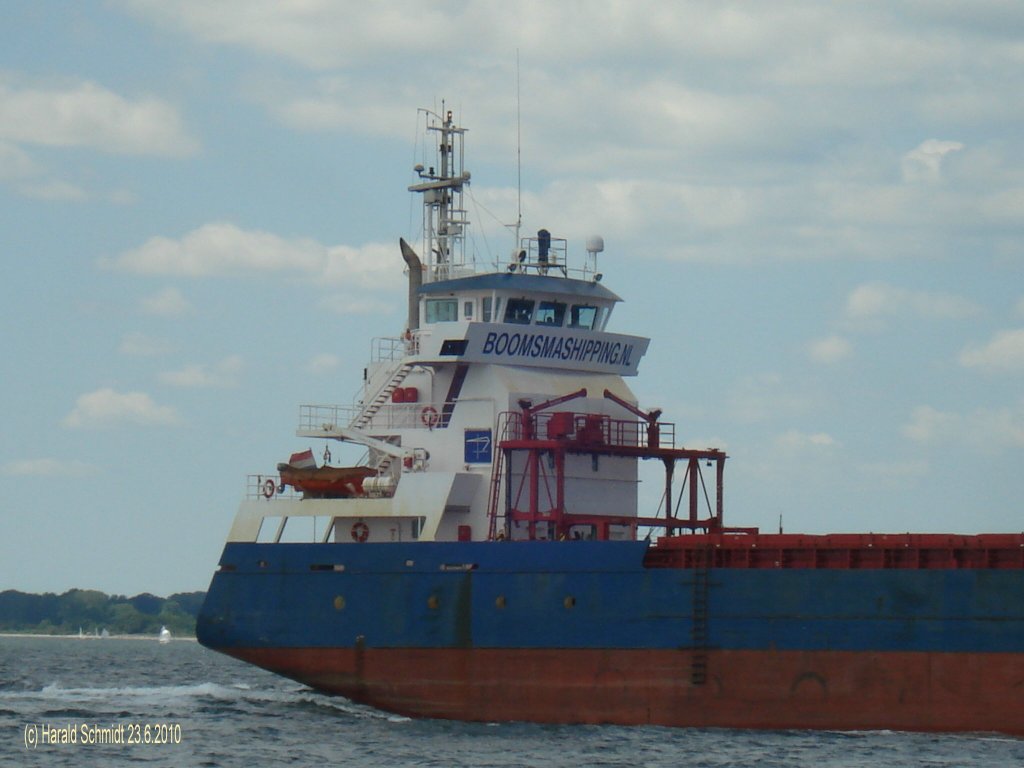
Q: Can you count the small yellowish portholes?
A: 4